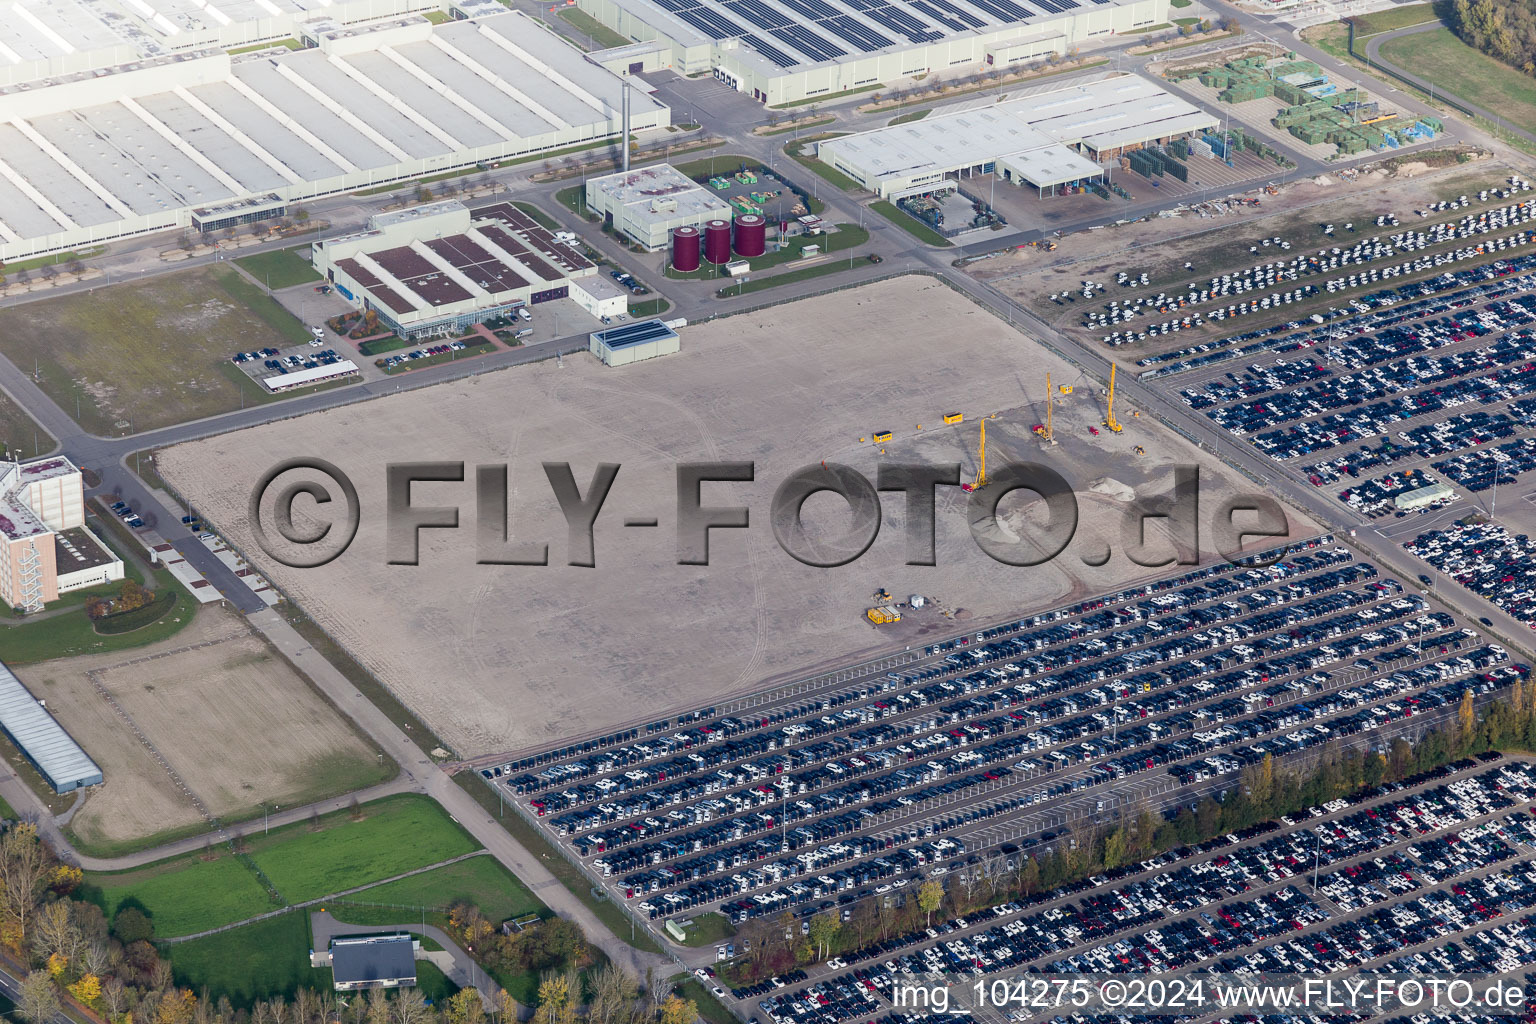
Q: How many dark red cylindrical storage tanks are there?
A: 3